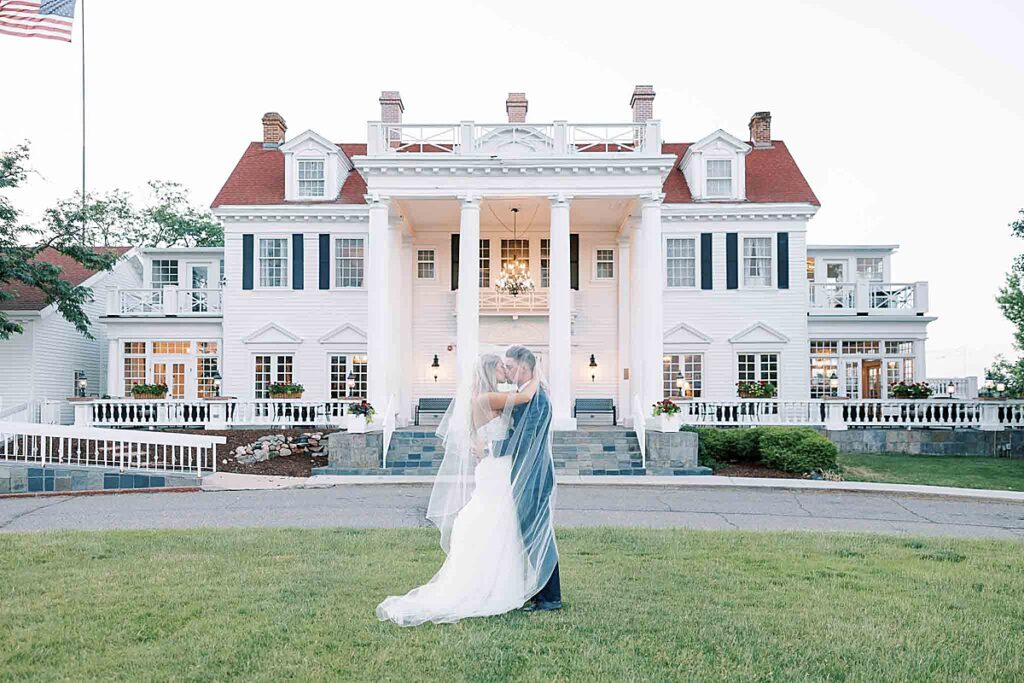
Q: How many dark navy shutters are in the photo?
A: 8